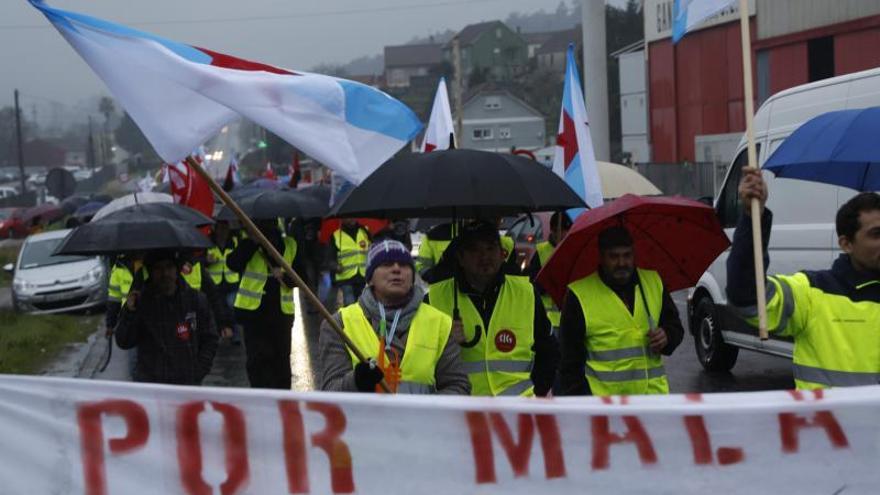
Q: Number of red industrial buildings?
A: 1